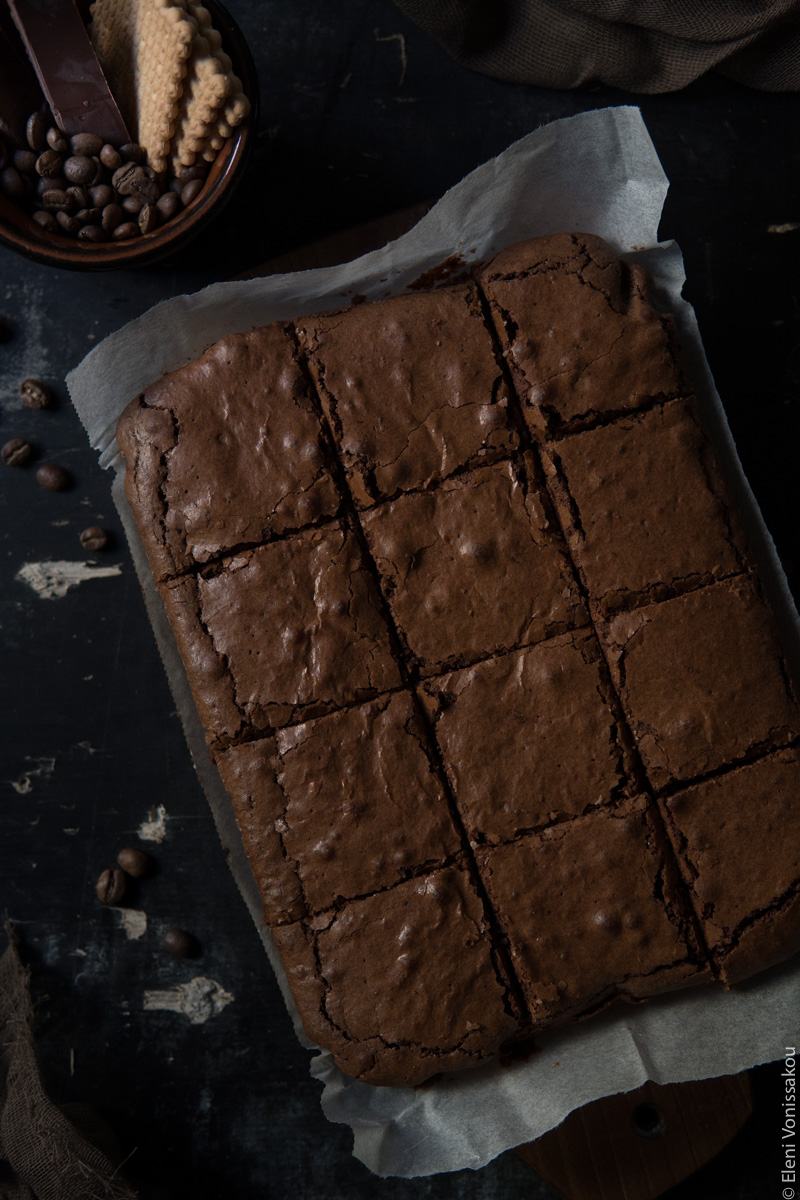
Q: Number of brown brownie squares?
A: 12